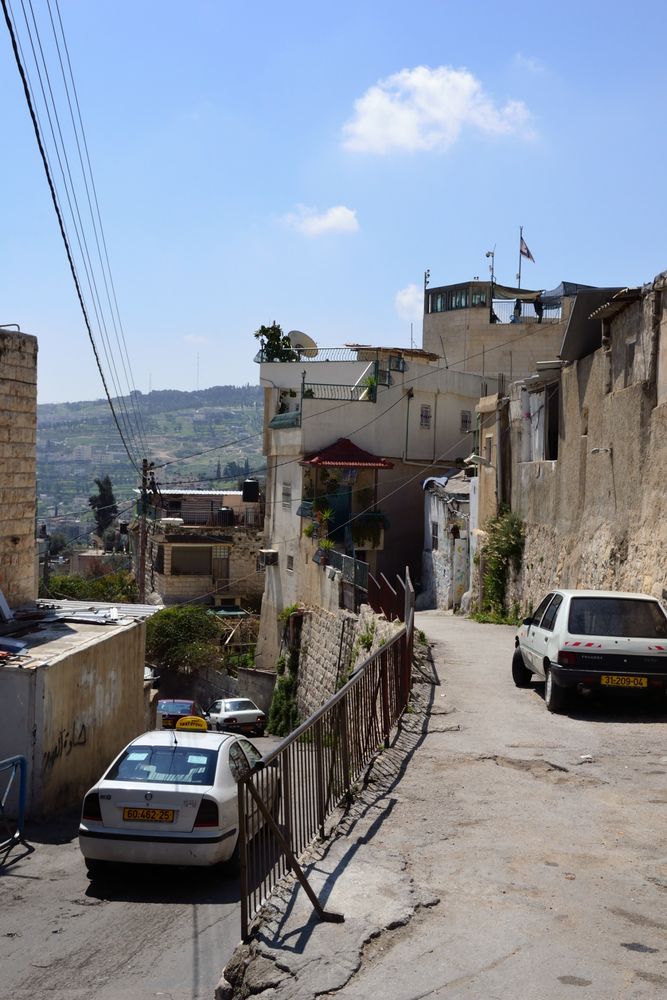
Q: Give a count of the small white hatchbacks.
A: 1